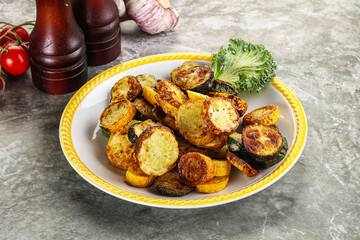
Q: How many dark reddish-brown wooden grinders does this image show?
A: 2